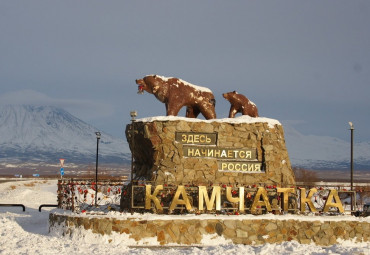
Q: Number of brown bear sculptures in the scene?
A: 2